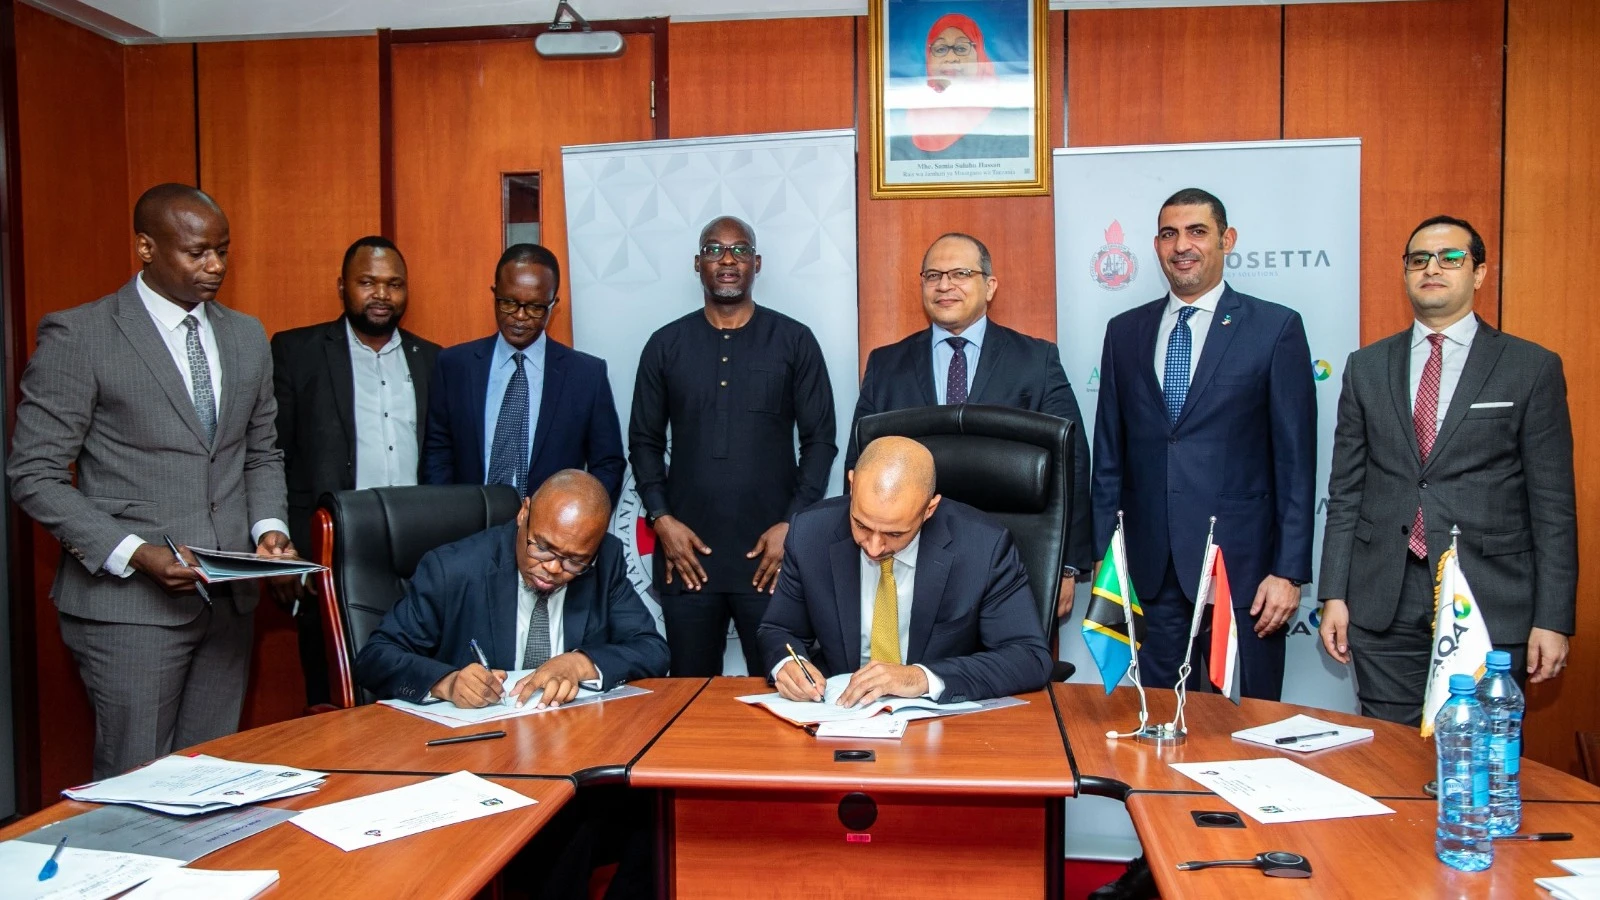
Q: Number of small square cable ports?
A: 2